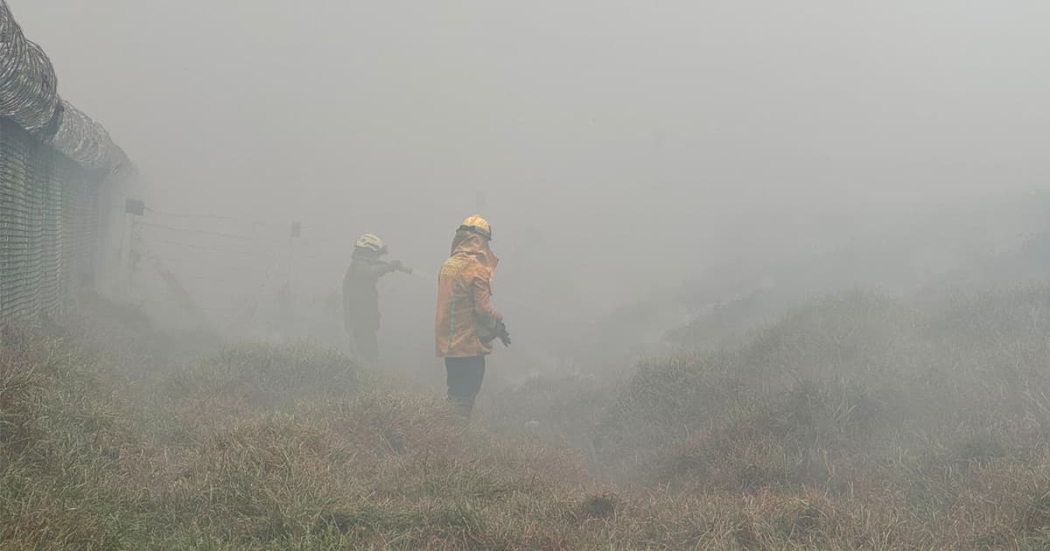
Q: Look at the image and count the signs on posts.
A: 2